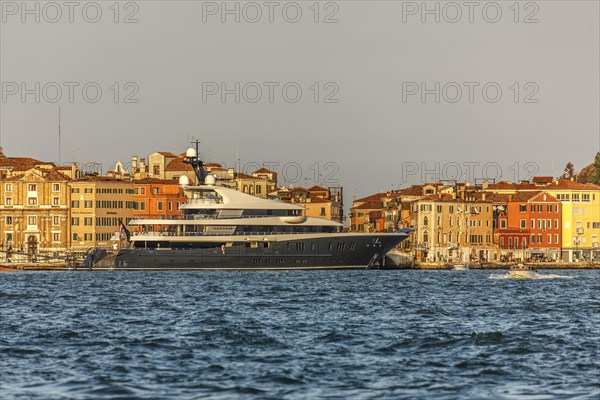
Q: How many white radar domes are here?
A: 3